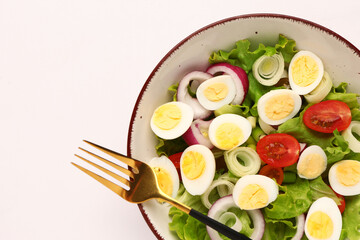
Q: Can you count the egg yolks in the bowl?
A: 11